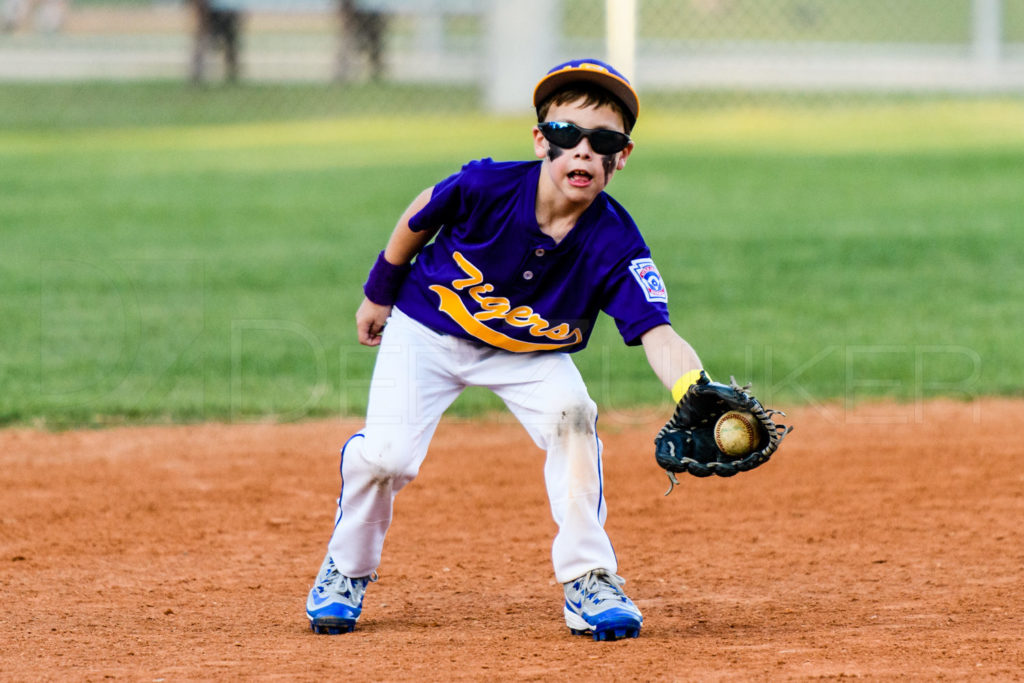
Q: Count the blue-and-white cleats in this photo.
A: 2